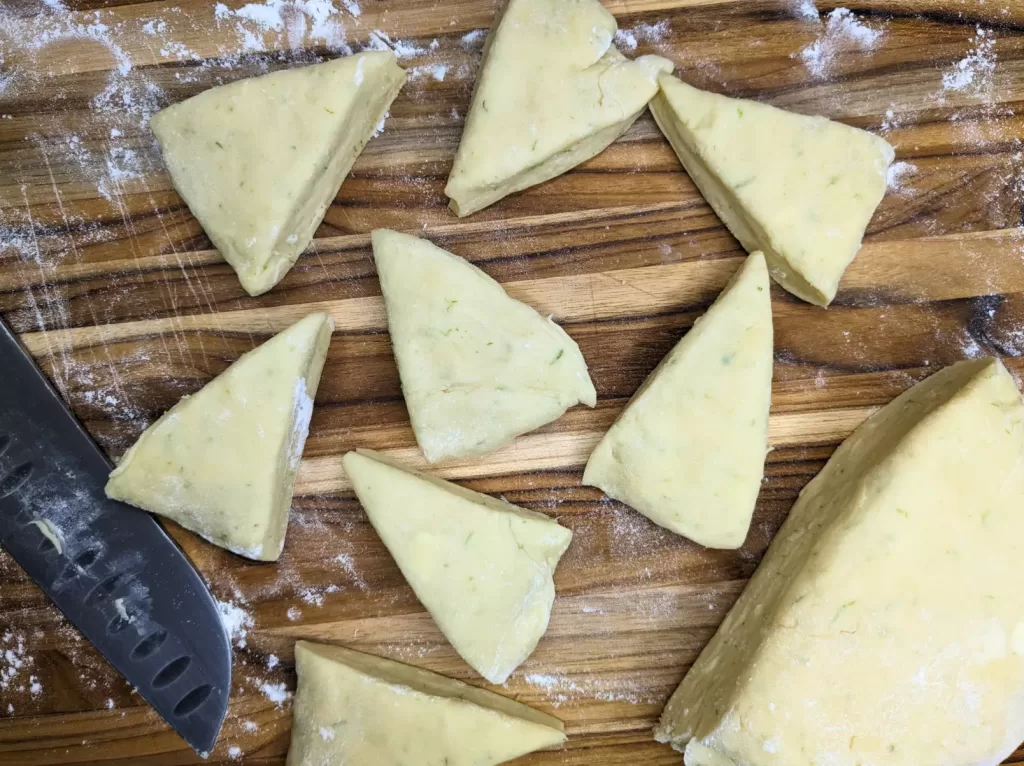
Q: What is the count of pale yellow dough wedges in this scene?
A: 8